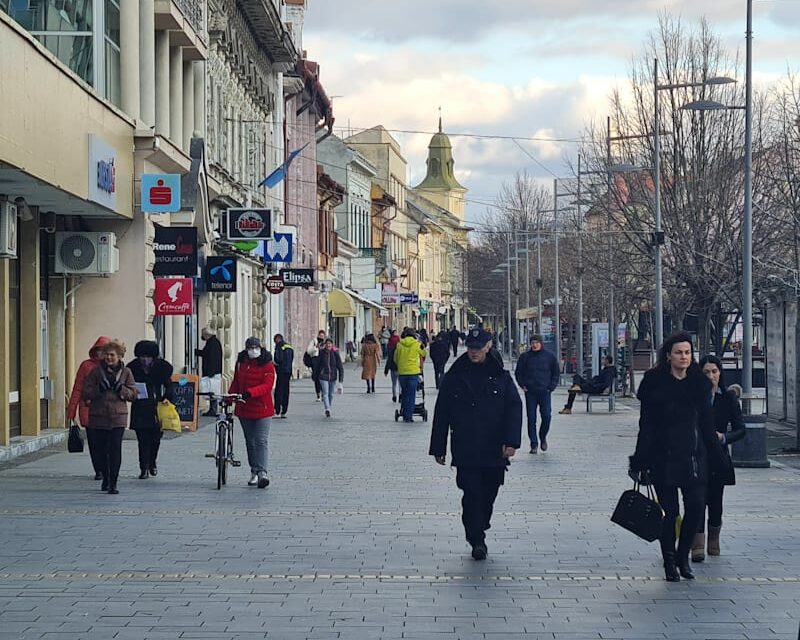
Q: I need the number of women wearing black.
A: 3